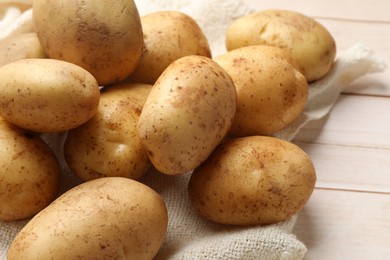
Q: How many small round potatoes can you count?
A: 11